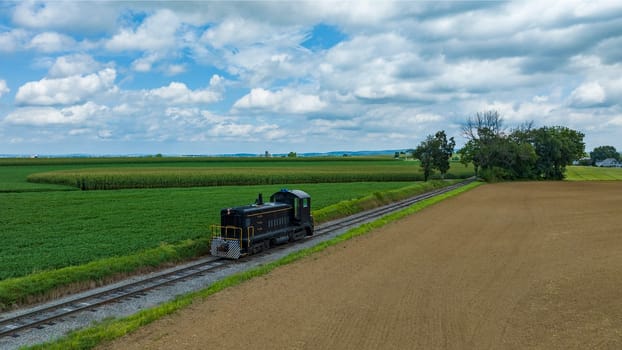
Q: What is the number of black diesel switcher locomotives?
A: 1